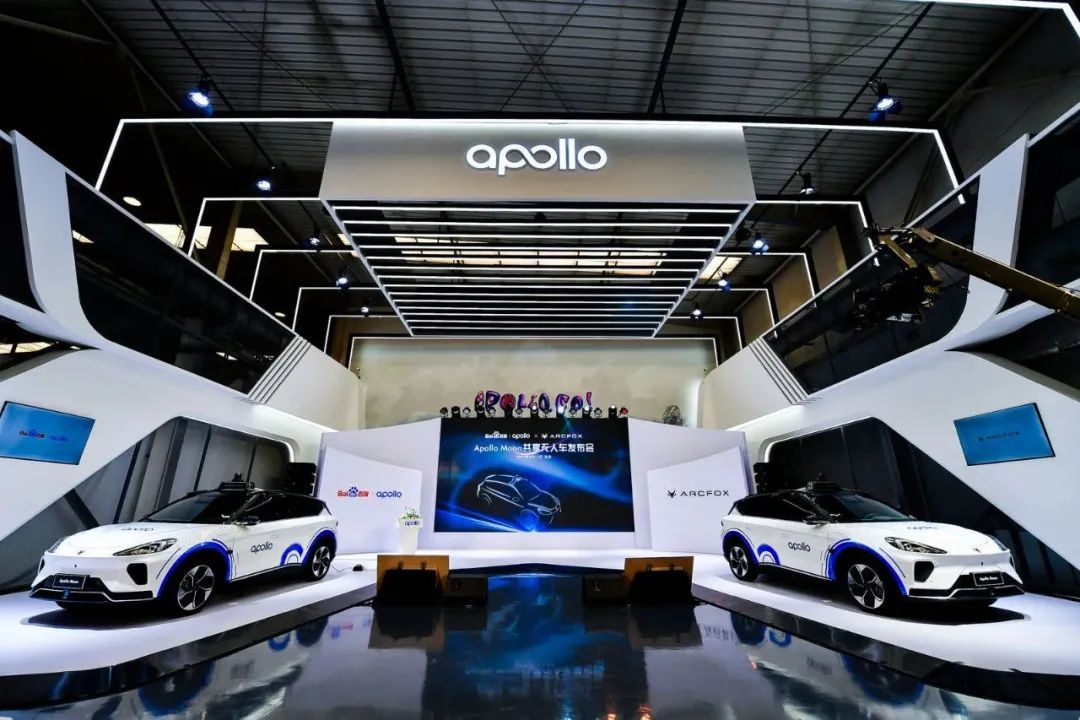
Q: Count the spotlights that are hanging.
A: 10